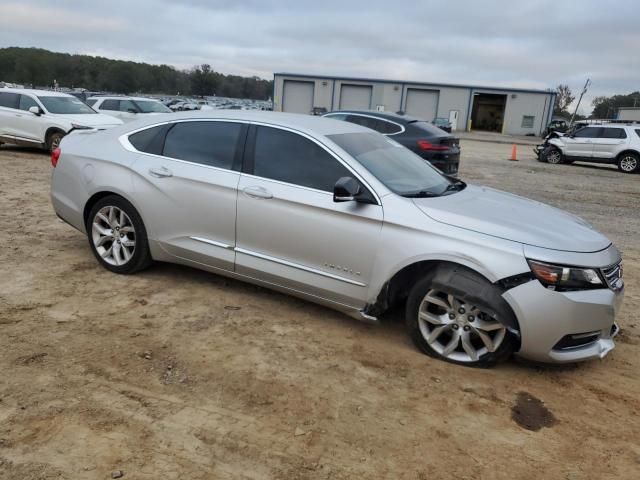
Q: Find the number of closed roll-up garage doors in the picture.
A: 3